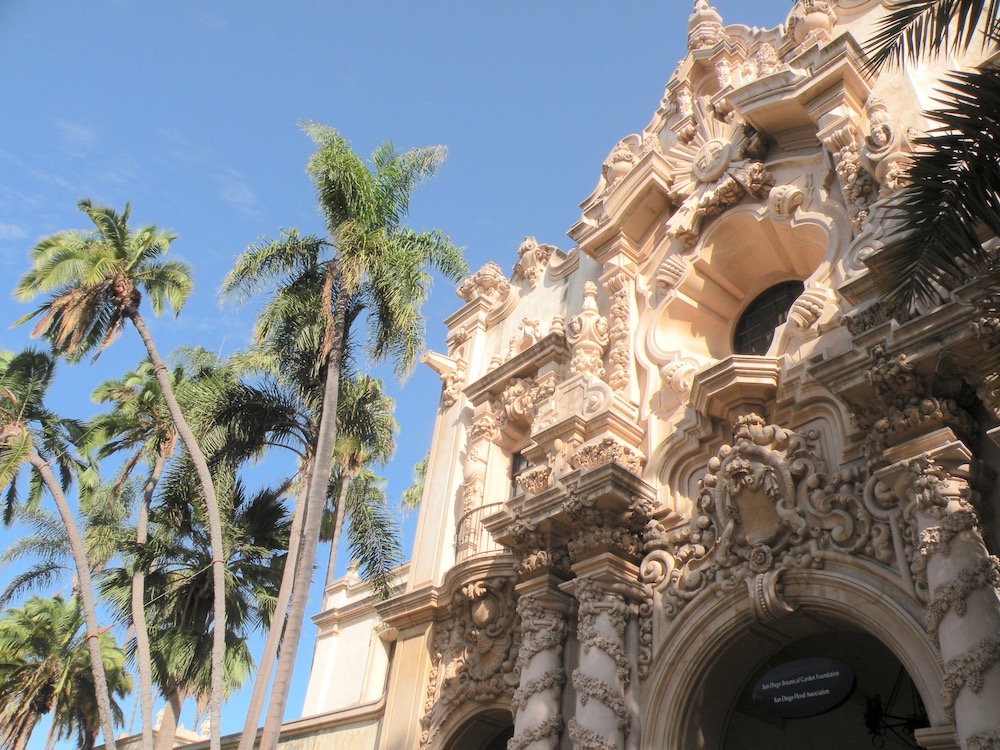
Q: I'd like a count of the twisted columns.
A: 3